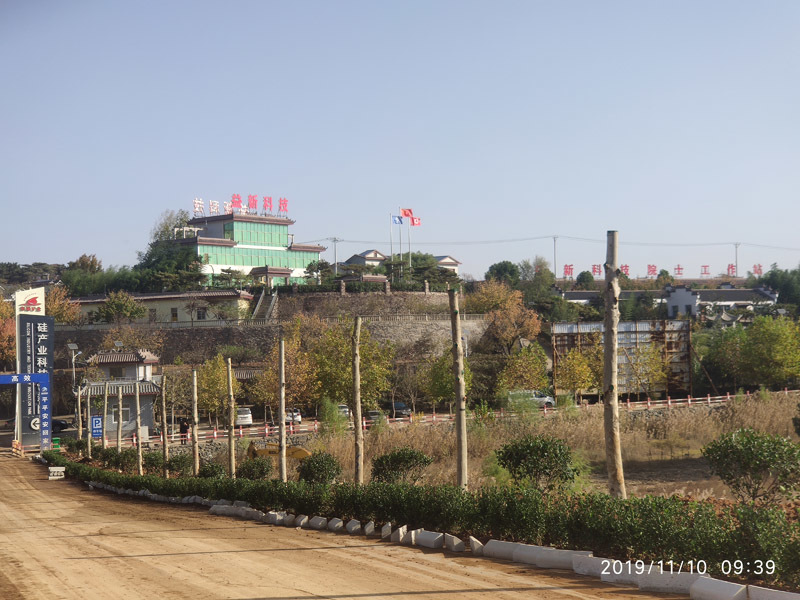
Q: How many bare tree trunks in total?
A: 12